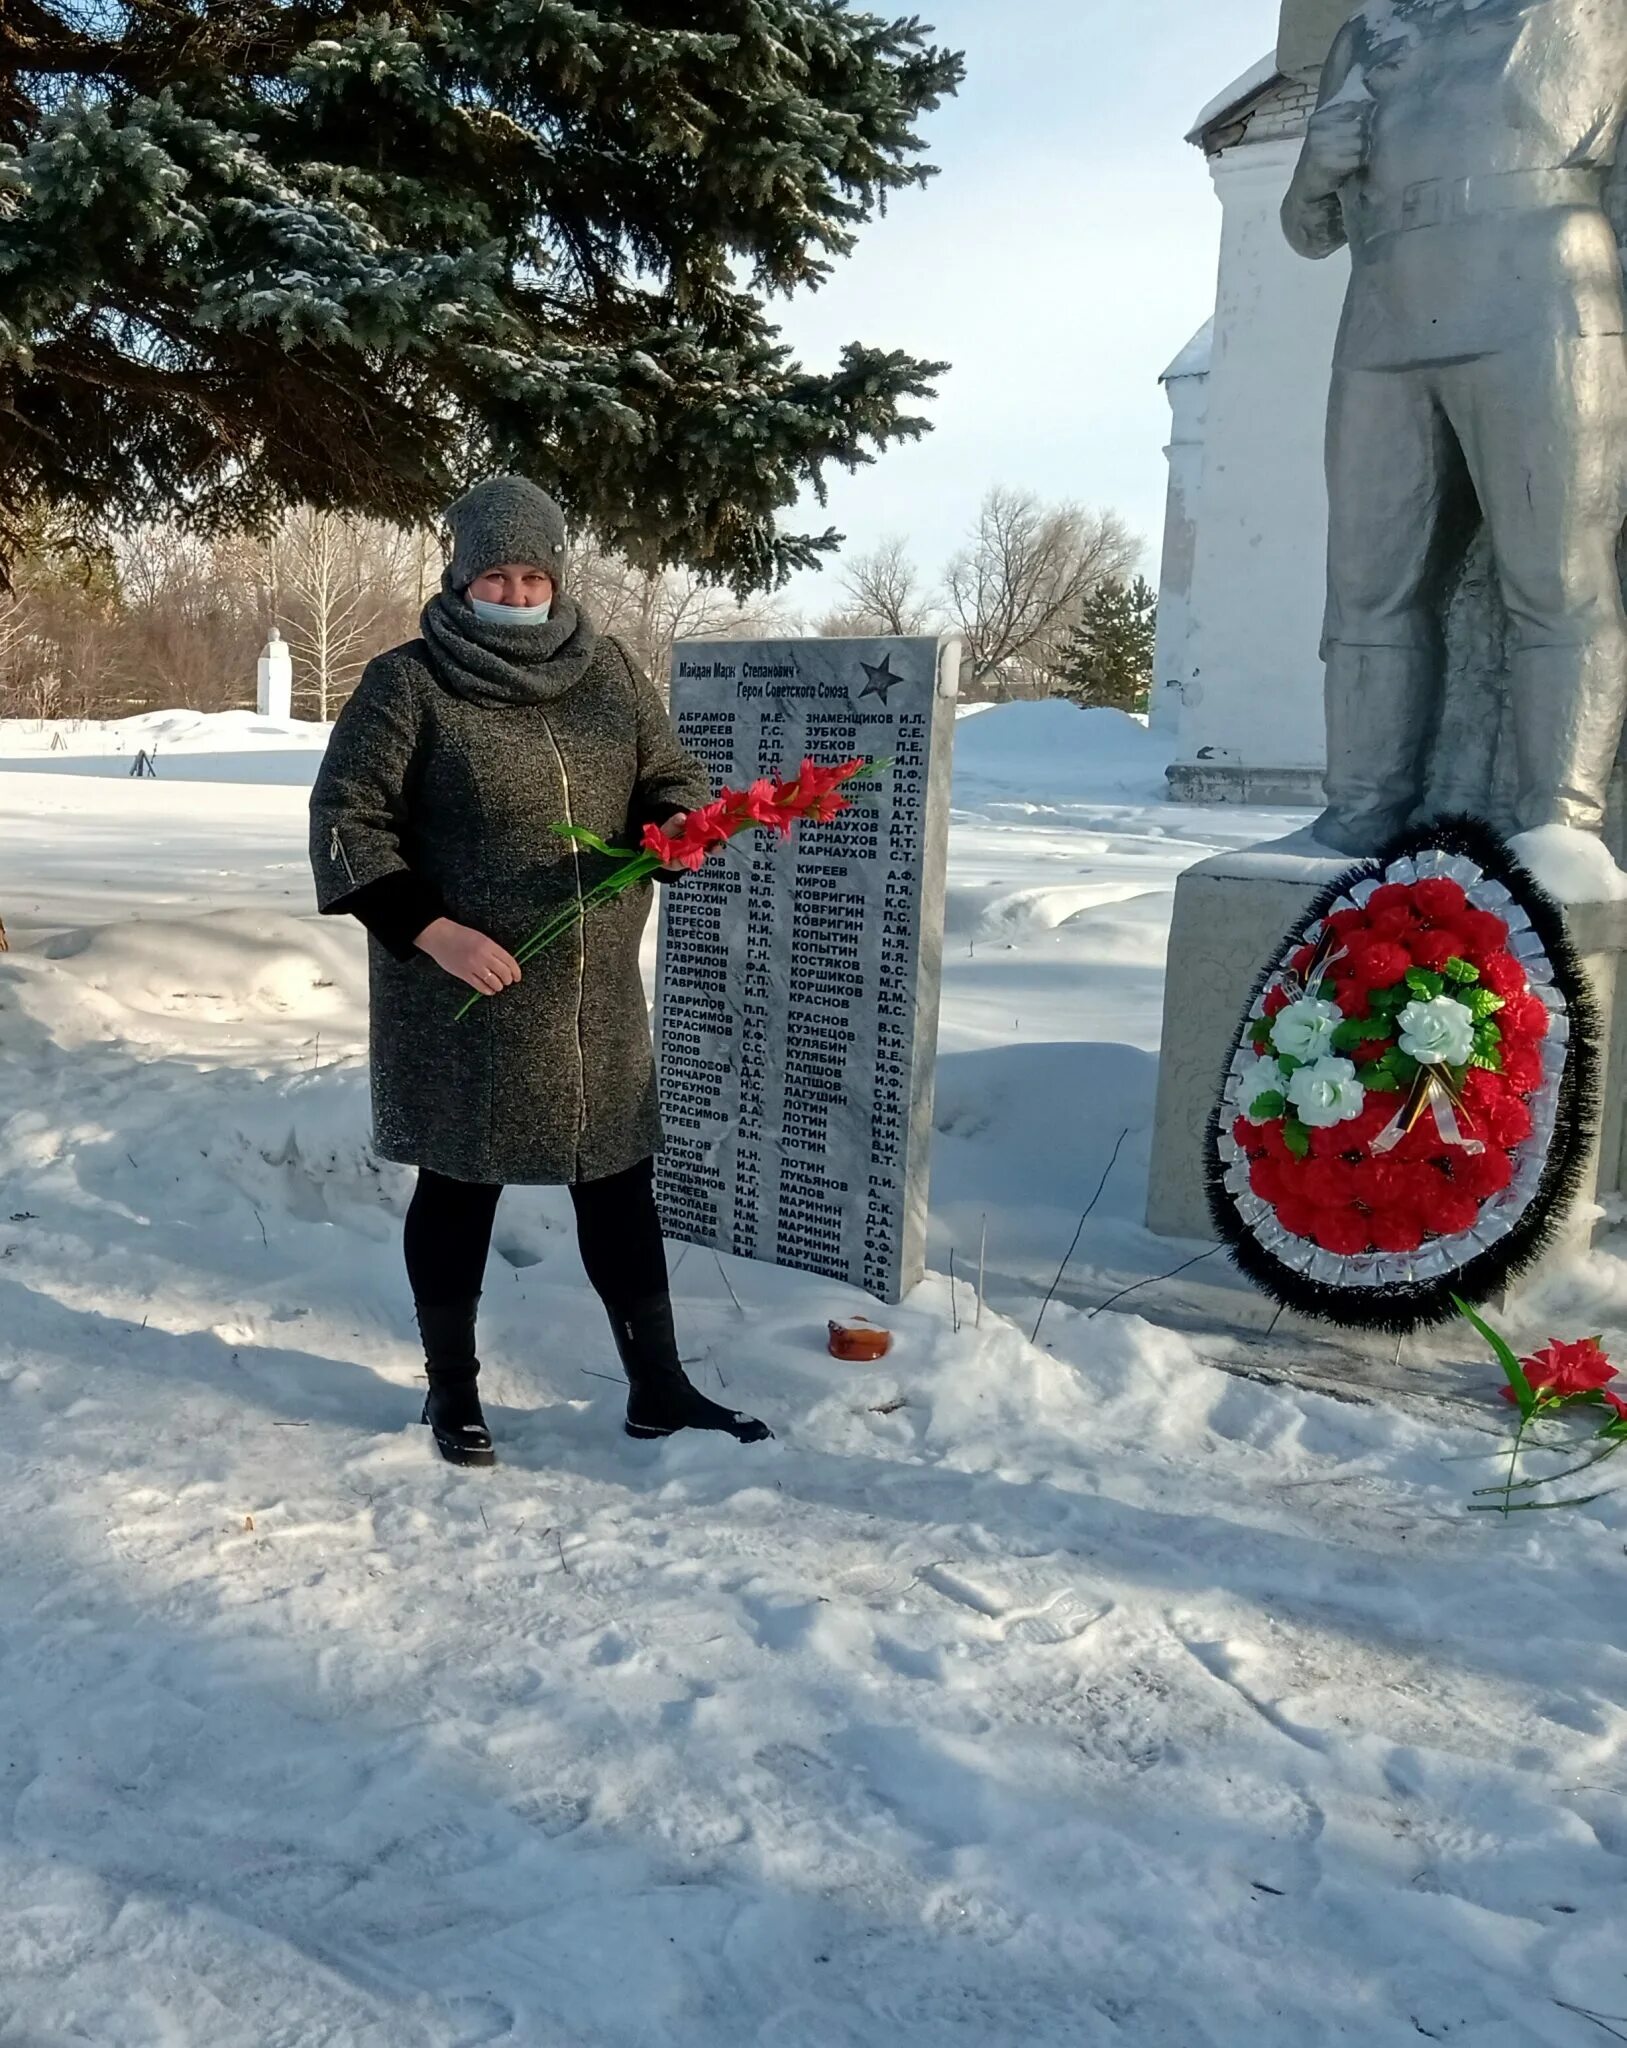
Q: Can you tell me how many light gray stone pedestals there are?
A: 1